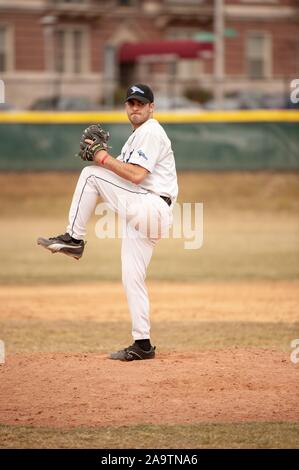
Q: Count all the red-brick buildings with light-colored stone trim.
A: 1